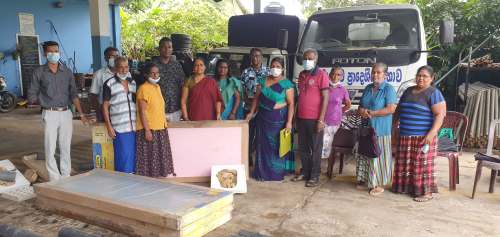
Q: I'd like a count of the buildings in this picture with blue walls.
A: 1